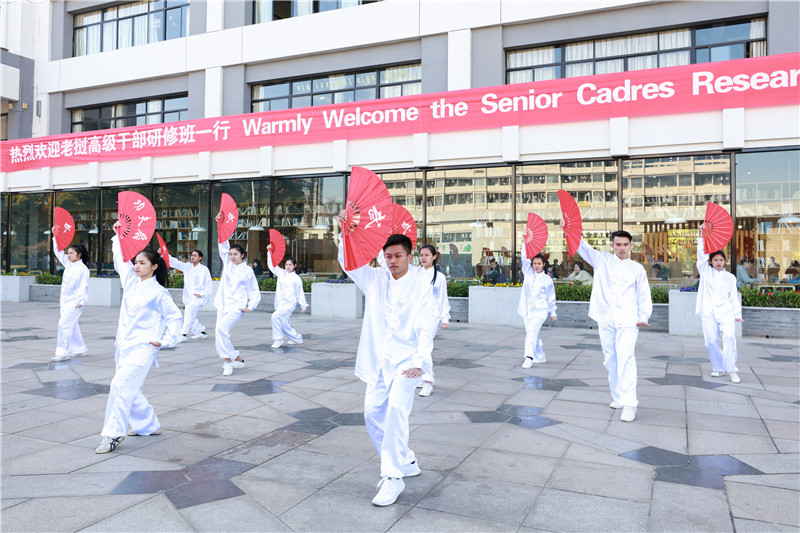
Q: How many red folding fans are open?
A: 10